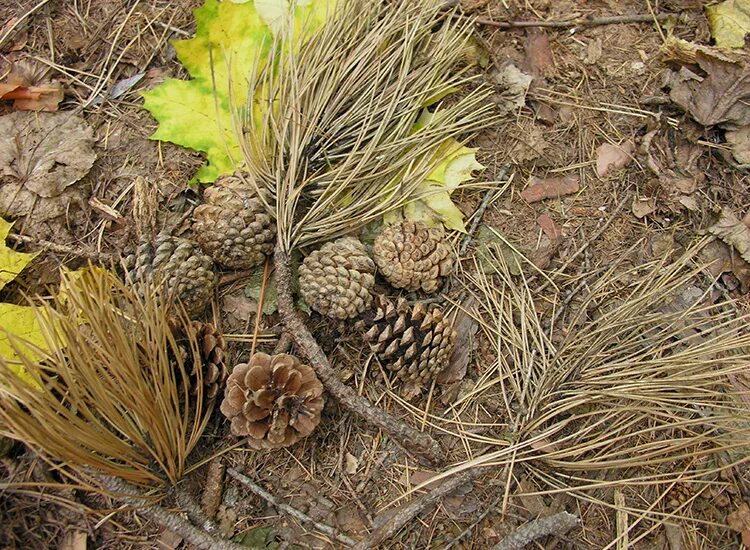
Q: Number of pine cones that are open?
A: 3